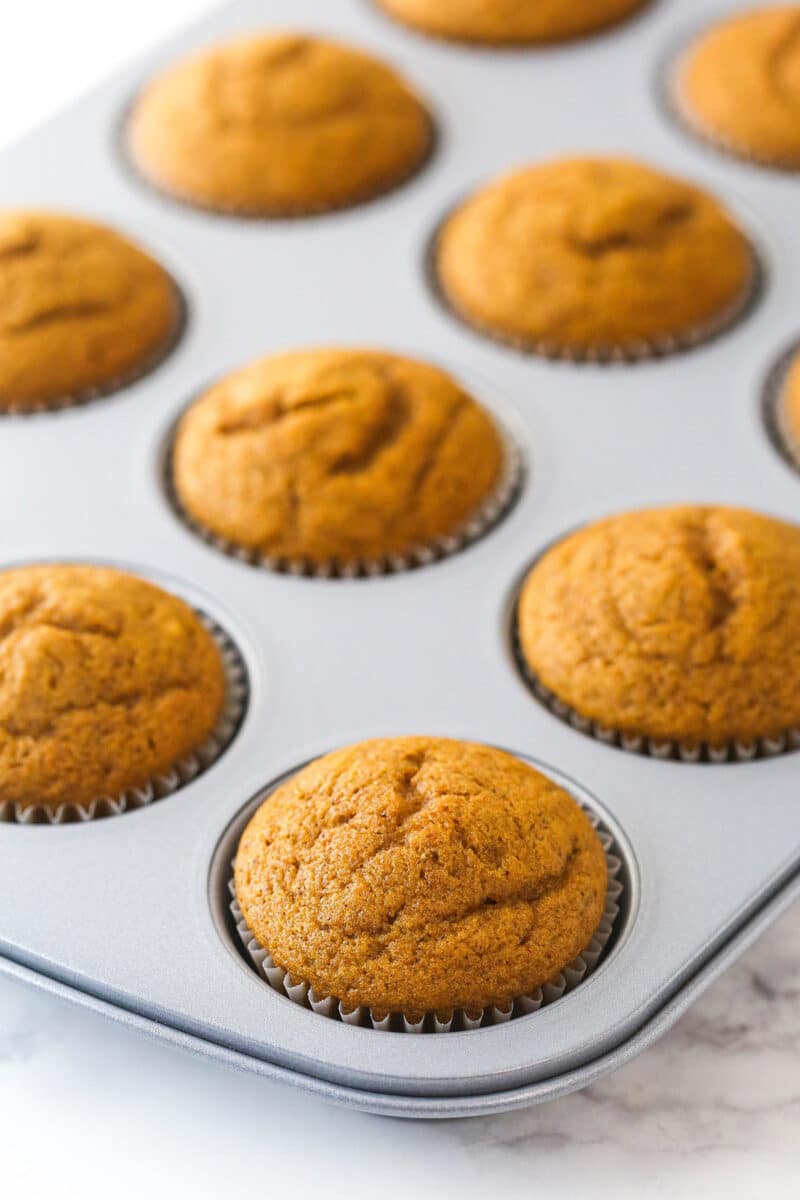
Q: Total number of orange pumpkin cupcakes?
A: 10